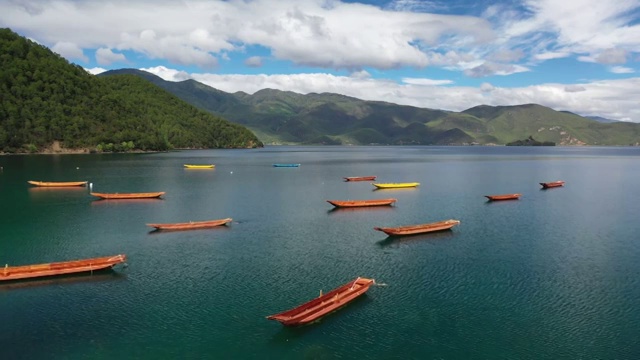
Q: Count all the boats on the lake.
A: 13